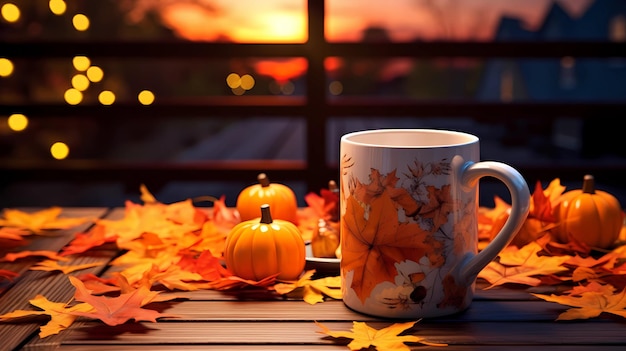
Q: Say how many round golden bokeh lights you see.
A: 14